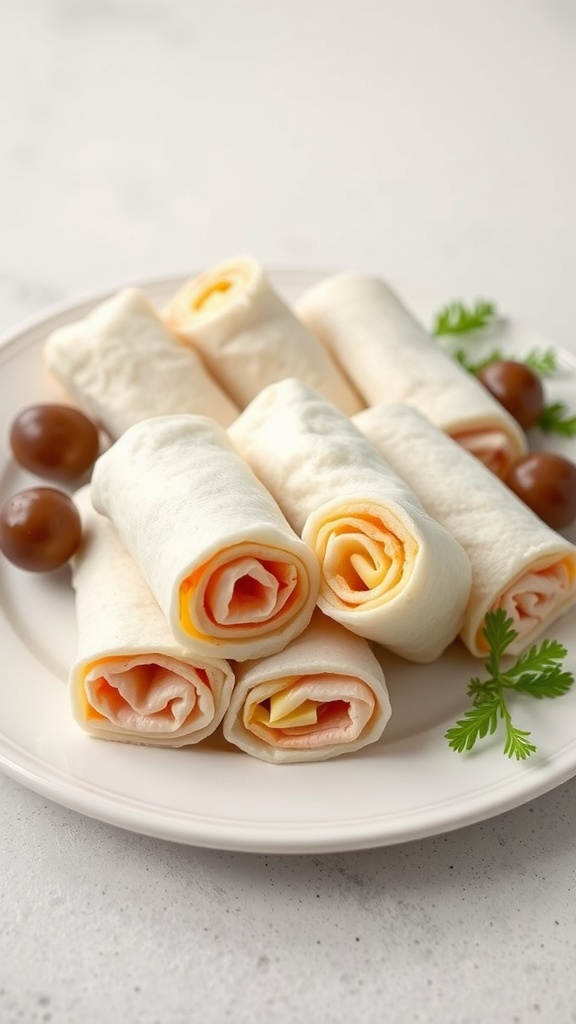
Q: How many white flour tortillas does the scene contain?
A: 8